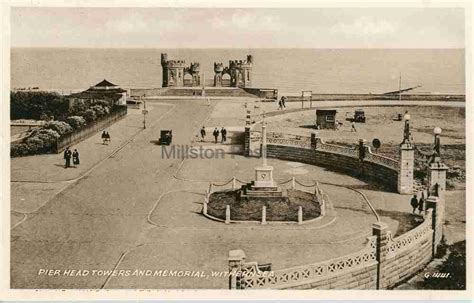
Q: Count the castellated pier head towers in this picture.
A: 2